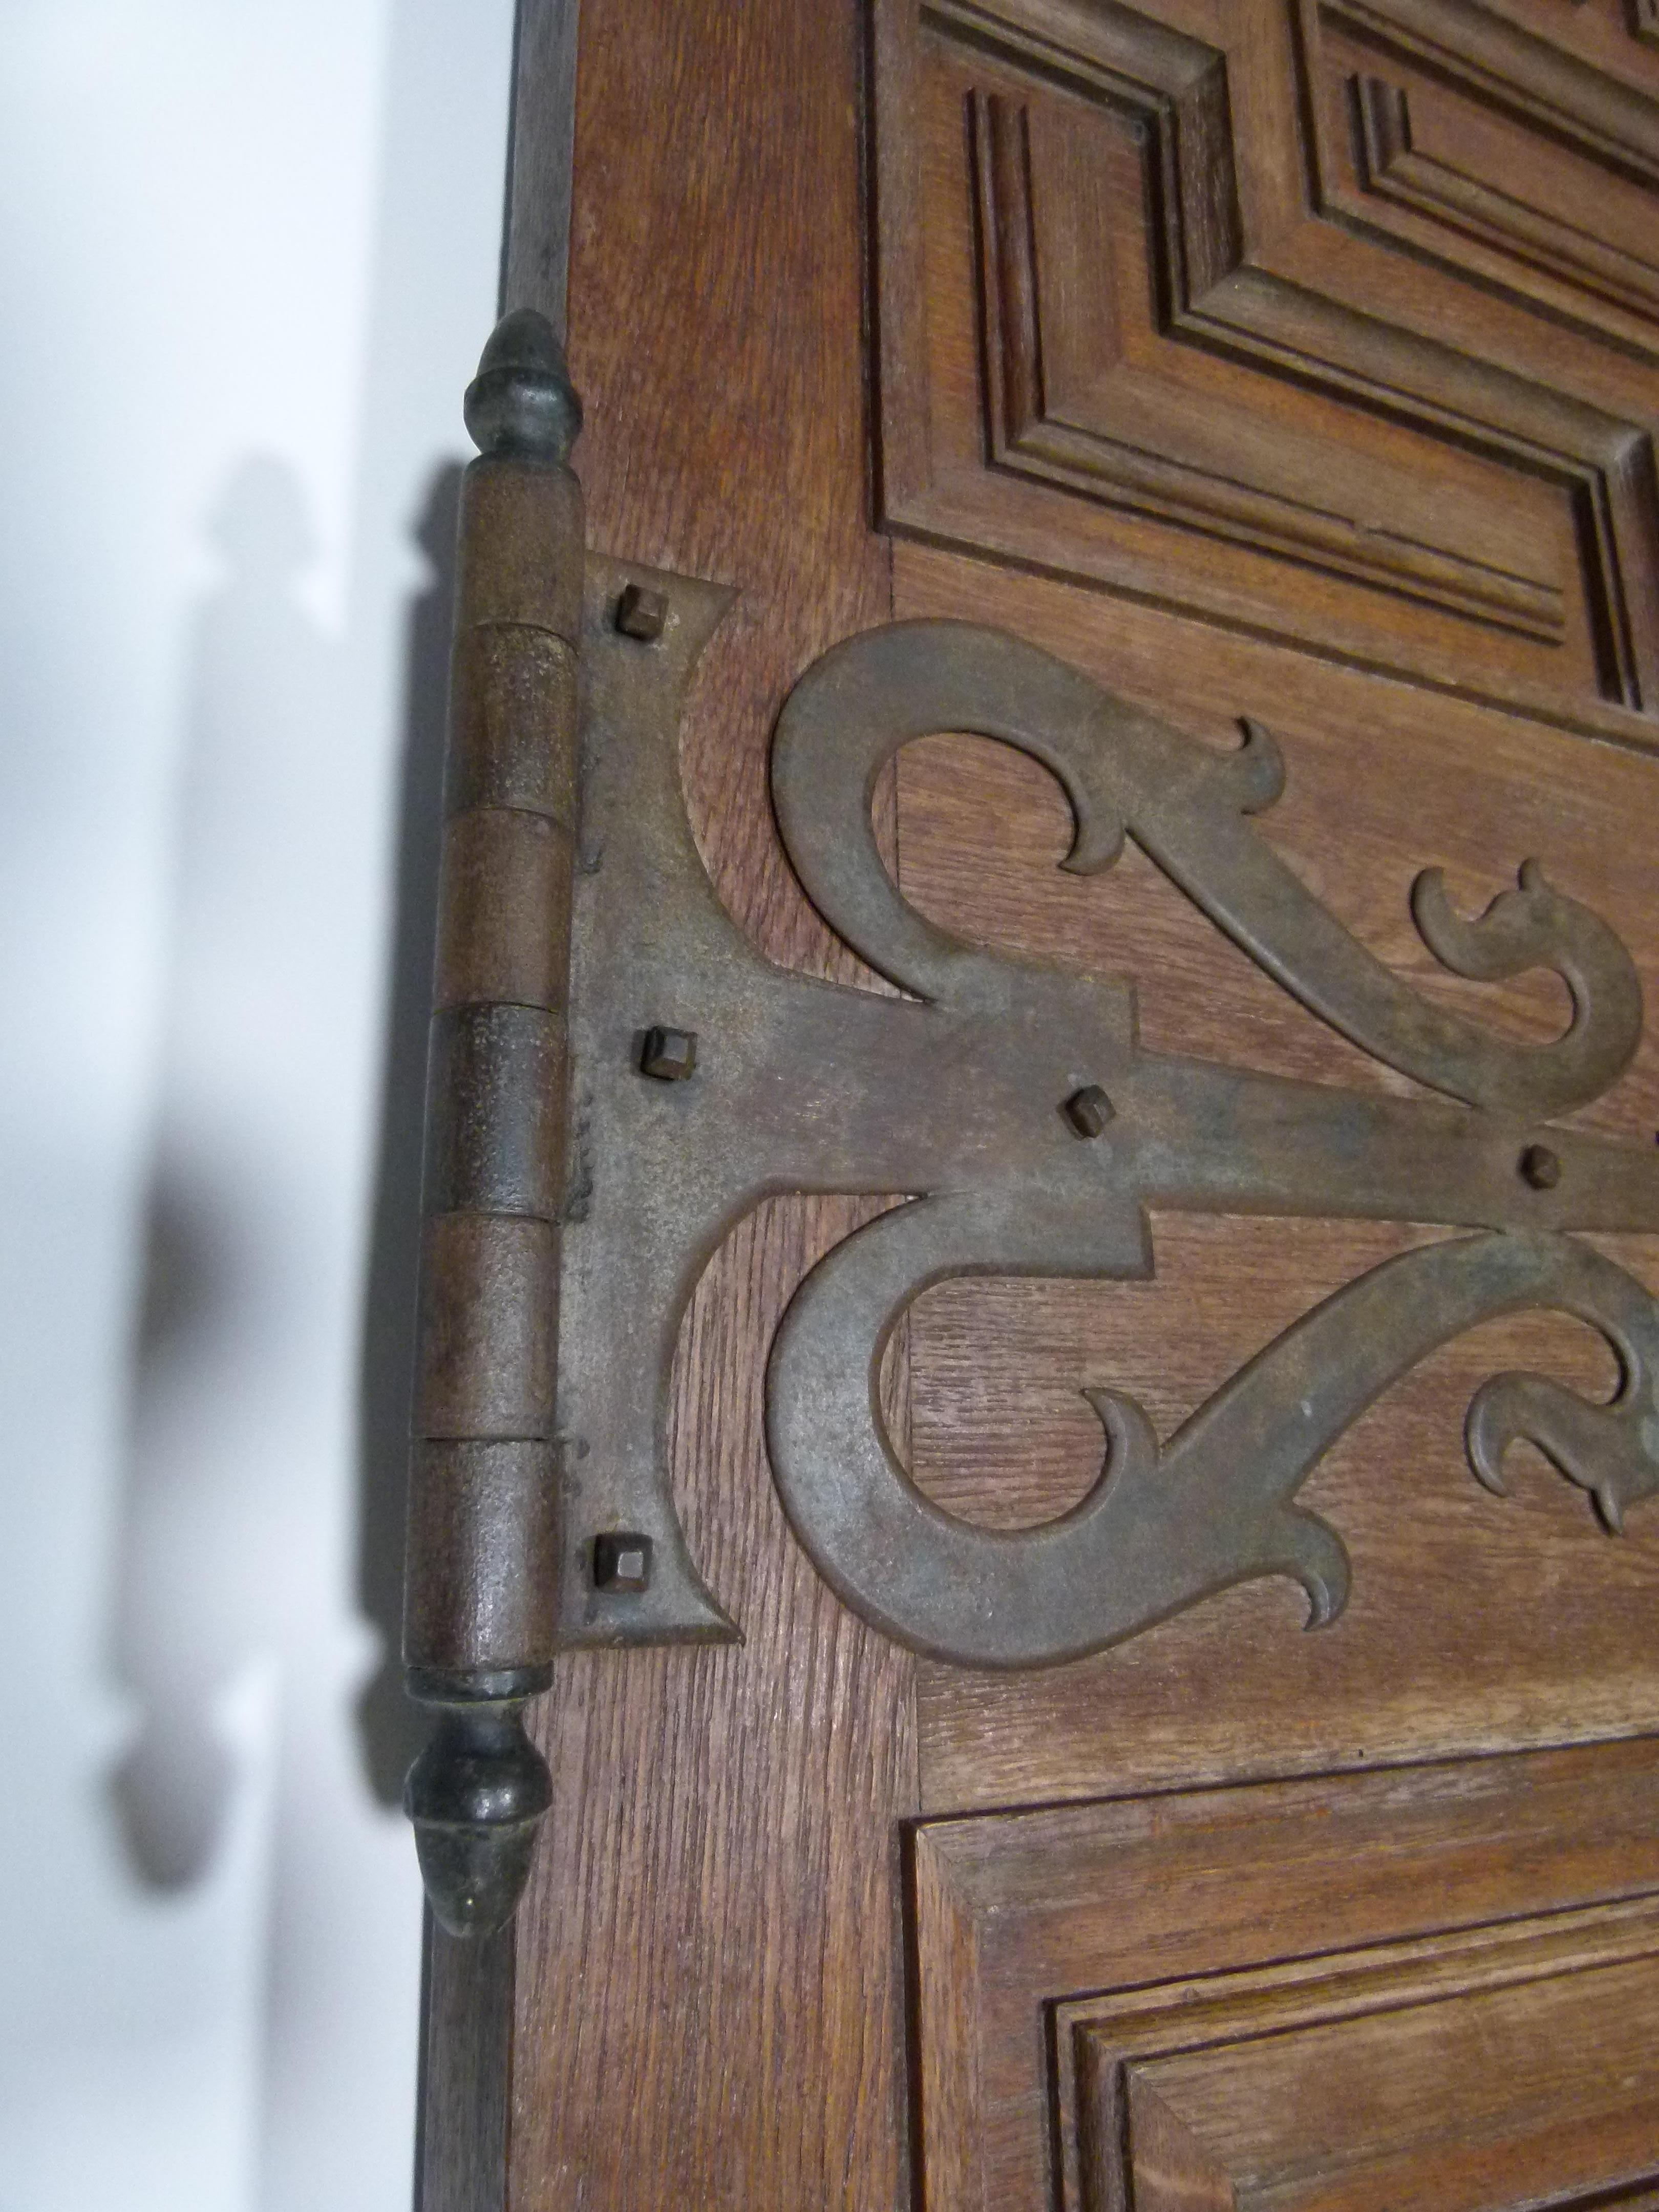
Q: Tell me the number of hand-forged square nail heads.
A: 5